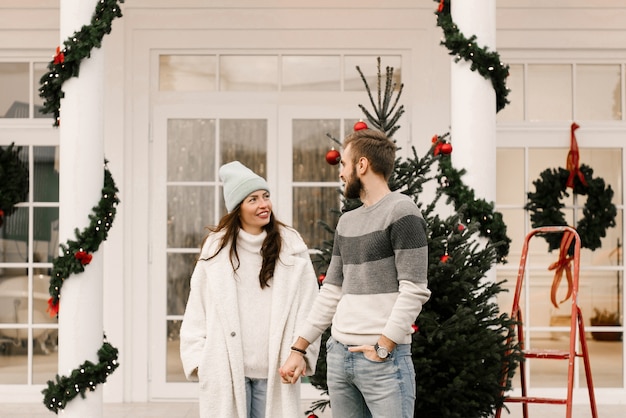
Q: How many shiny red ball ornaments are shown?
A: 8